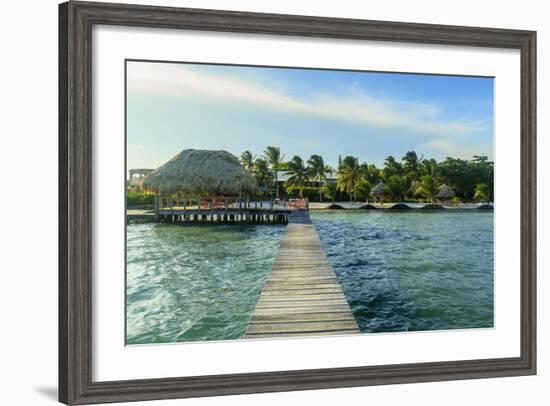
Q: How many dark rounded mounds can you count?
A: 5